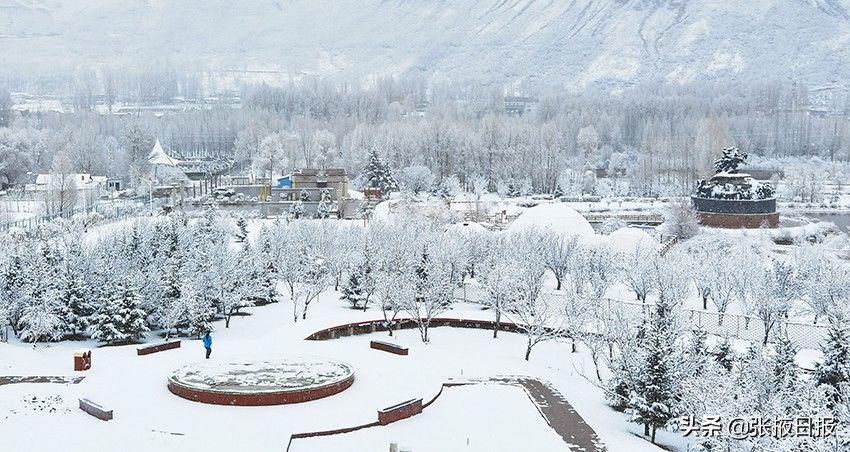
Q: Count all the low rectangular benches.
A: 4